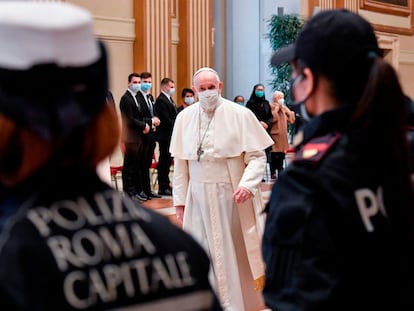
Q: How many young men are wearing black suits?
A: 3